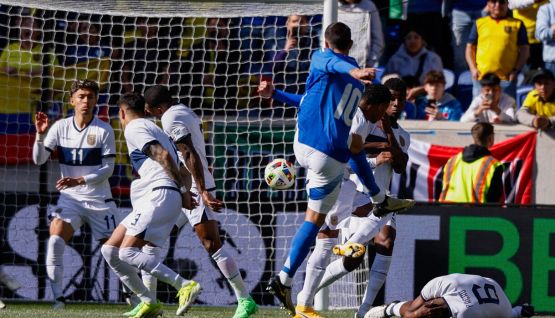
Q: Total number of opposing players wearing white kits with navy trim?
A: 6